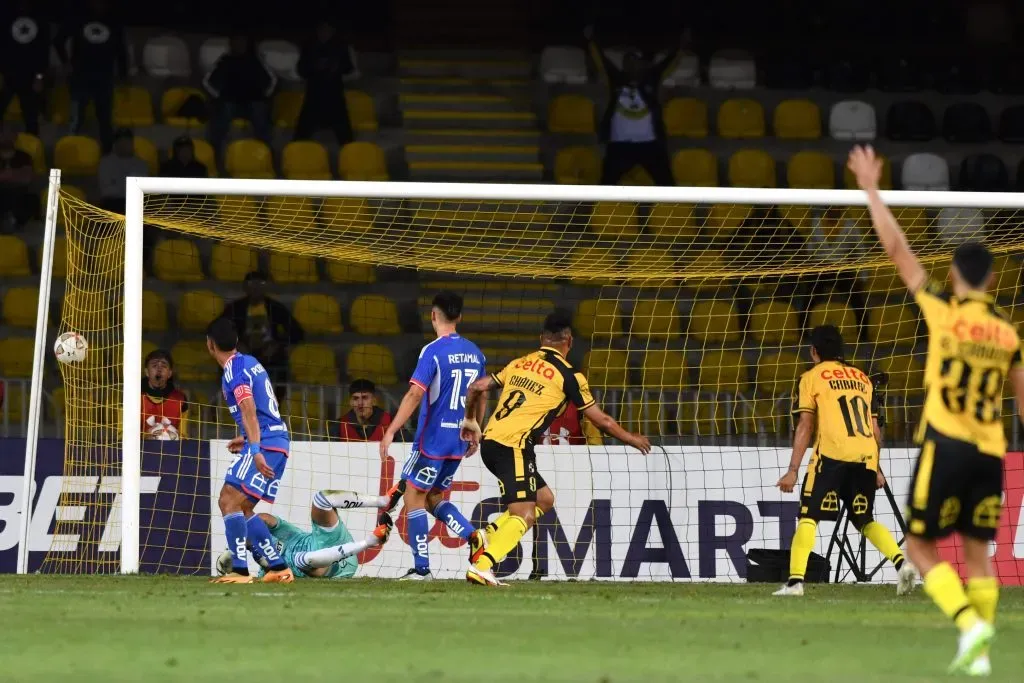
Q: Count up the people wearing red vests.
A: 3